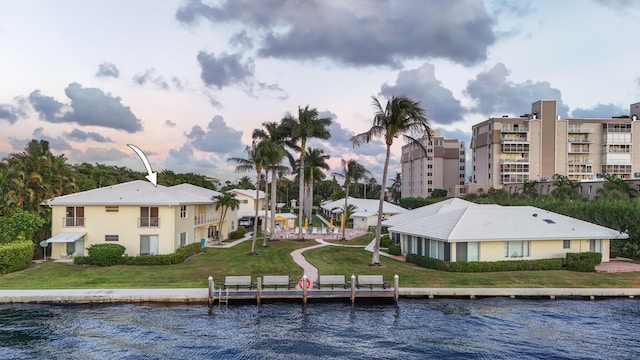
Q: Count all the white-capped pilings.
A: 4